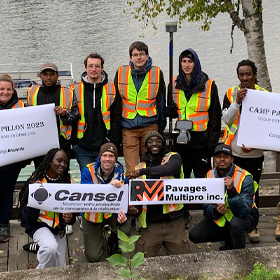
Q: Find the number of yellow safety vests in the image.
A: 10